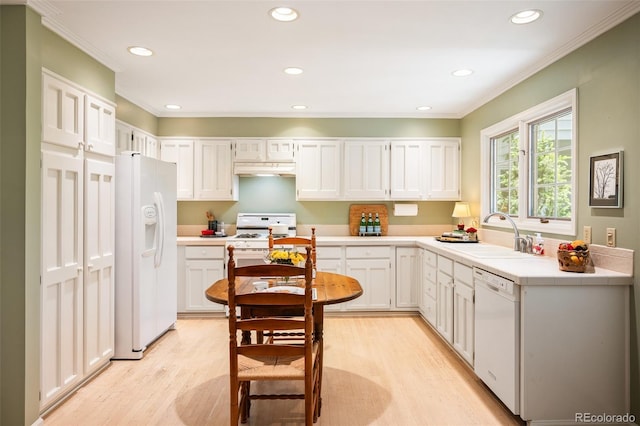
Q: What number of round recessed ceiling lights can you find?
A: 8